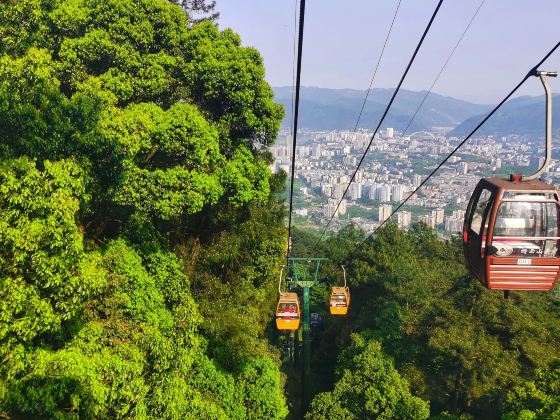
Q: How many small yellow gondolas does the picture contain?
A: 2